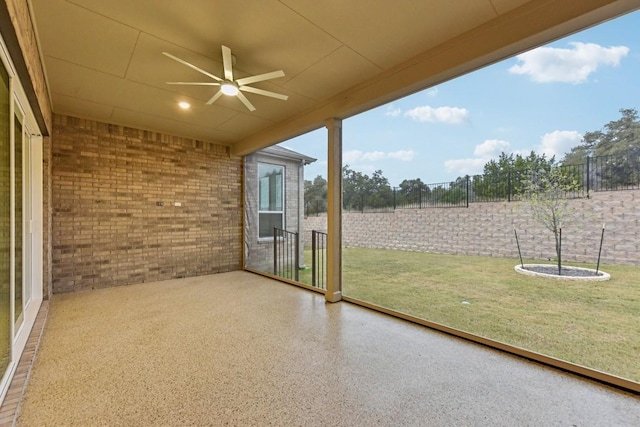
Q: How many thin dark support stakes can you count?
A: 3